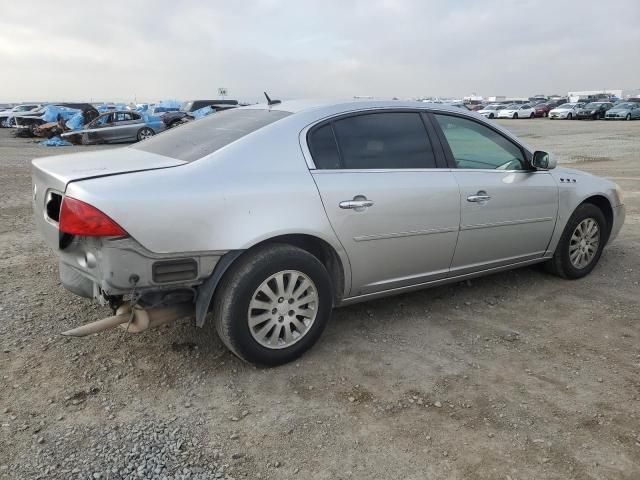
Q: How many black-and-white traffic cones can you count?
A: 0